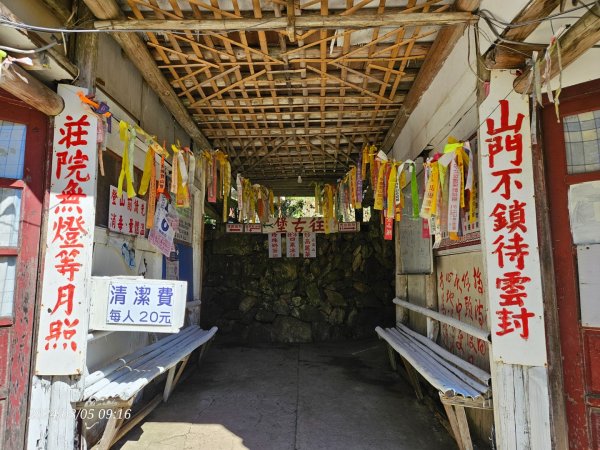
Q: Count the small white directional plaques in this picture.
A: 3